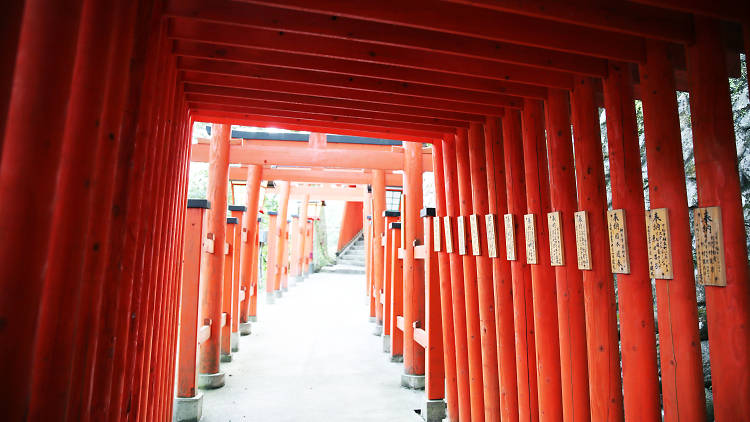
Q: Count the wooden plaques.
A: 12